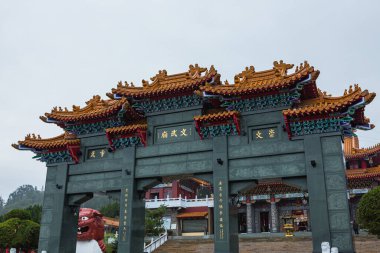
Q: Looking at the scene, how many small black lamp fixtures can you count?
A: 4